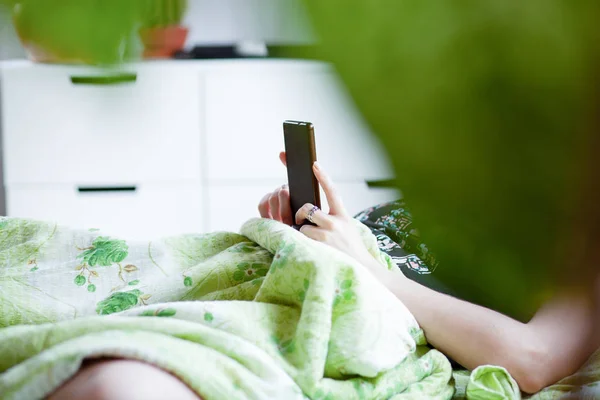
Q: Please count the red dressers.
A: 0